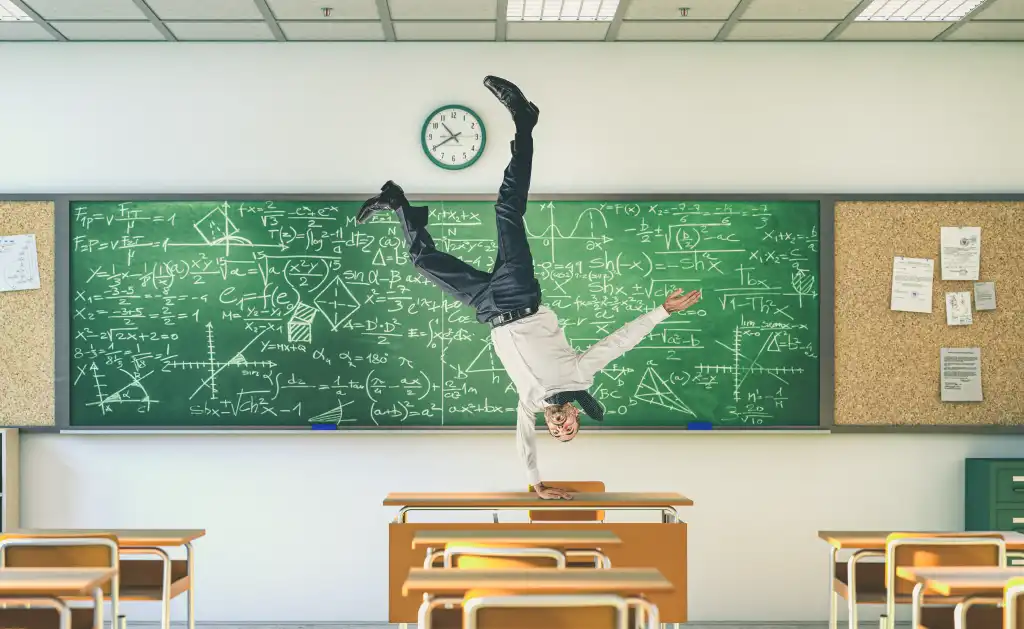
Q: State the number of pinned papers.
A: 6